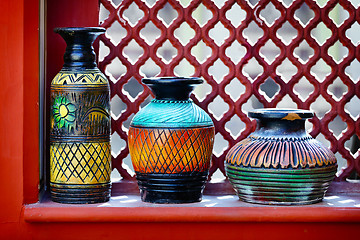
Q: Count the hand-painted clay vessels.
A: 3